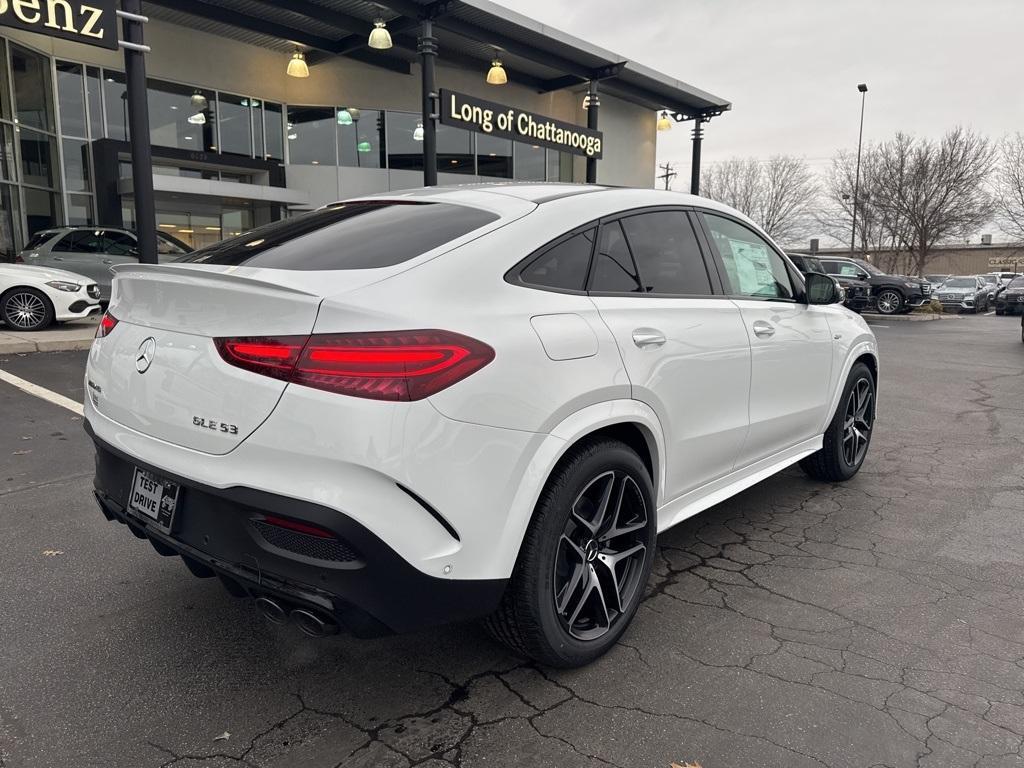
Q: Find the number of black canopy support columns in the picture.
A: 4